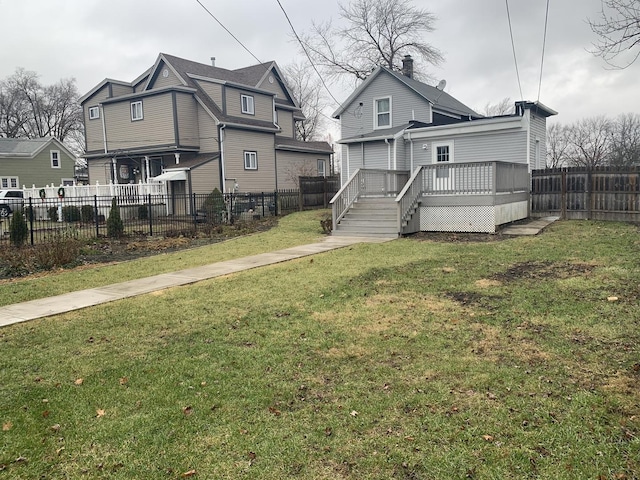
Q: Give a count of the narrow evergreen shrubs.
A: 2